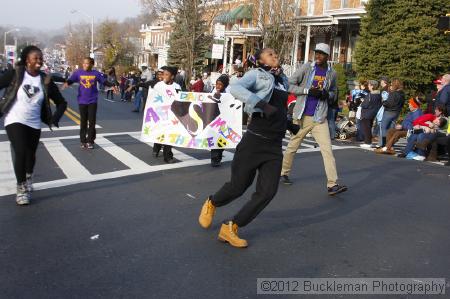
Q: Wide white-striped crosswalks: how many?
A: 1